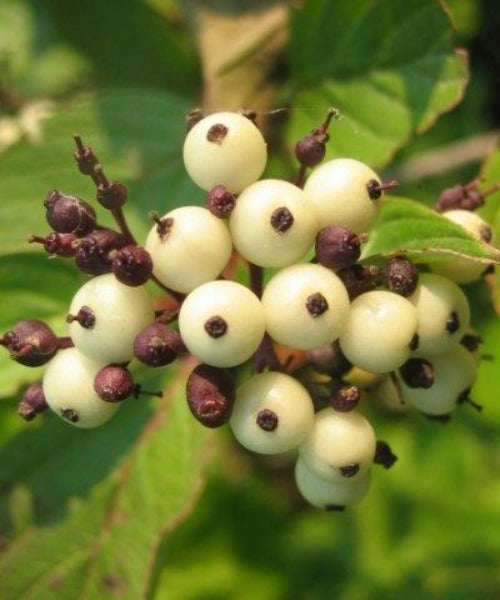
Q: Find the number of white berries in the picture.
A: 15